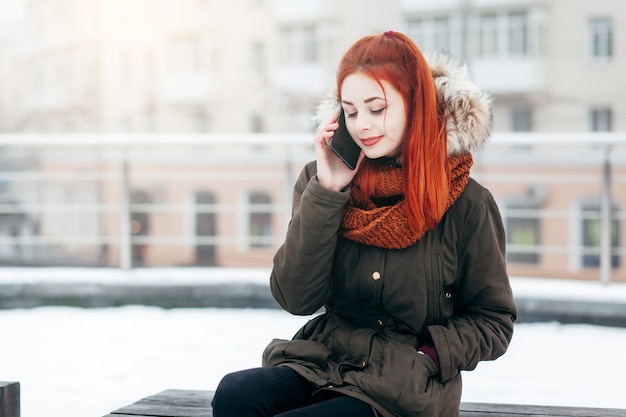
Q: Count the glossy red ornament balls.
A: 0